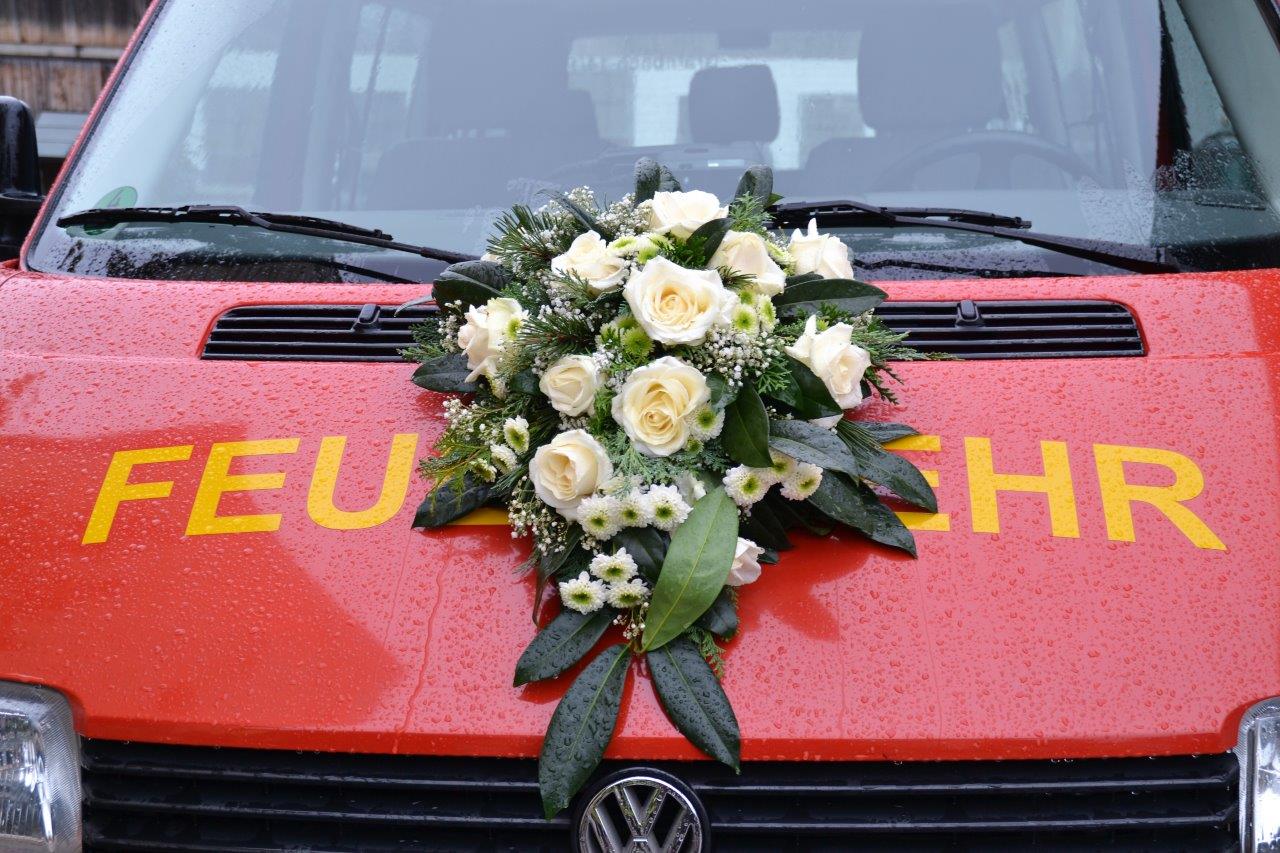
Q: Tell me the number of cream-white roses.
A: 11